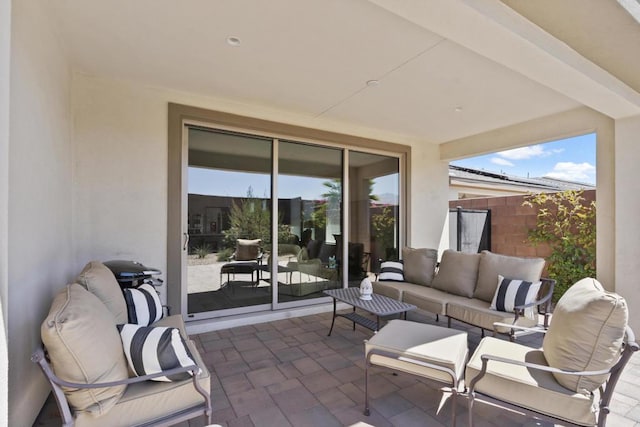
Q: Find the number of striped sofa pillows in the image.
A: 4